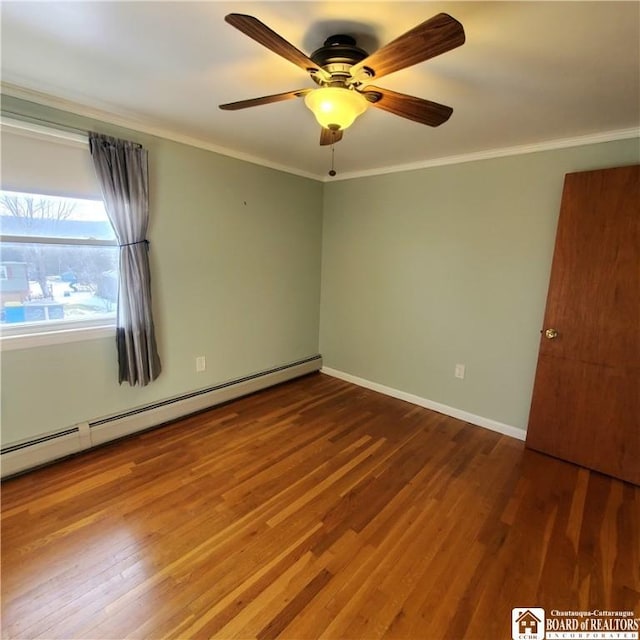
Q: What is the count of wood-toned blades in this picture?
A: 5